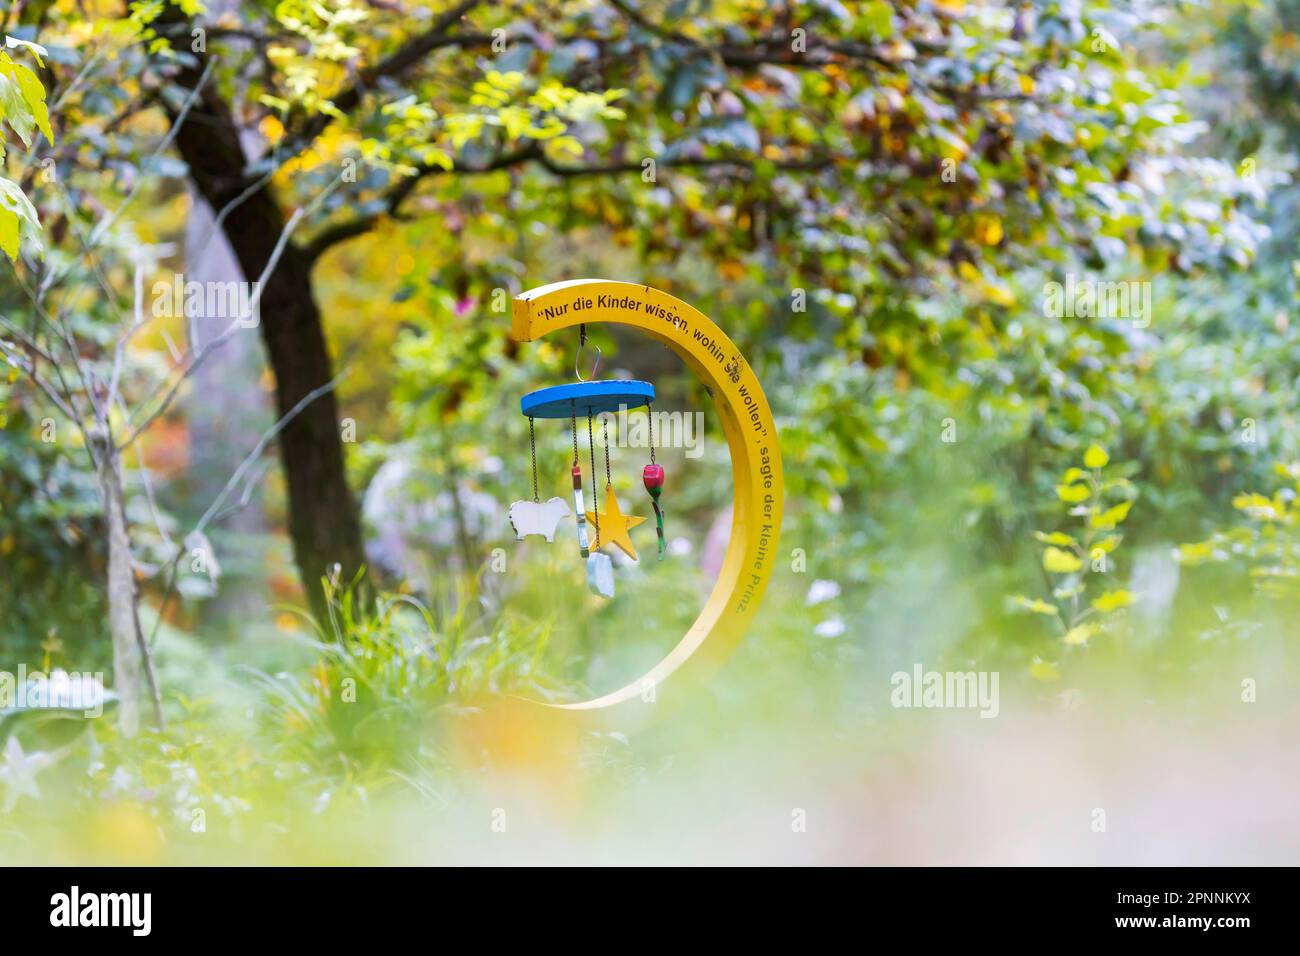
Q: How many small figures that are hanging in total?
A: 5